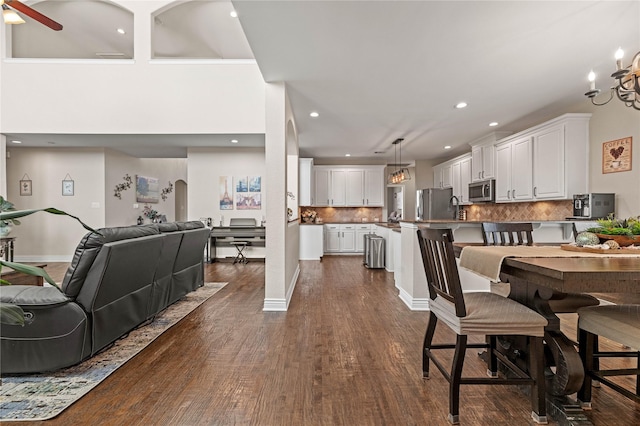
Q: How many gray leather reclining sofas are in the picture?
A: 1